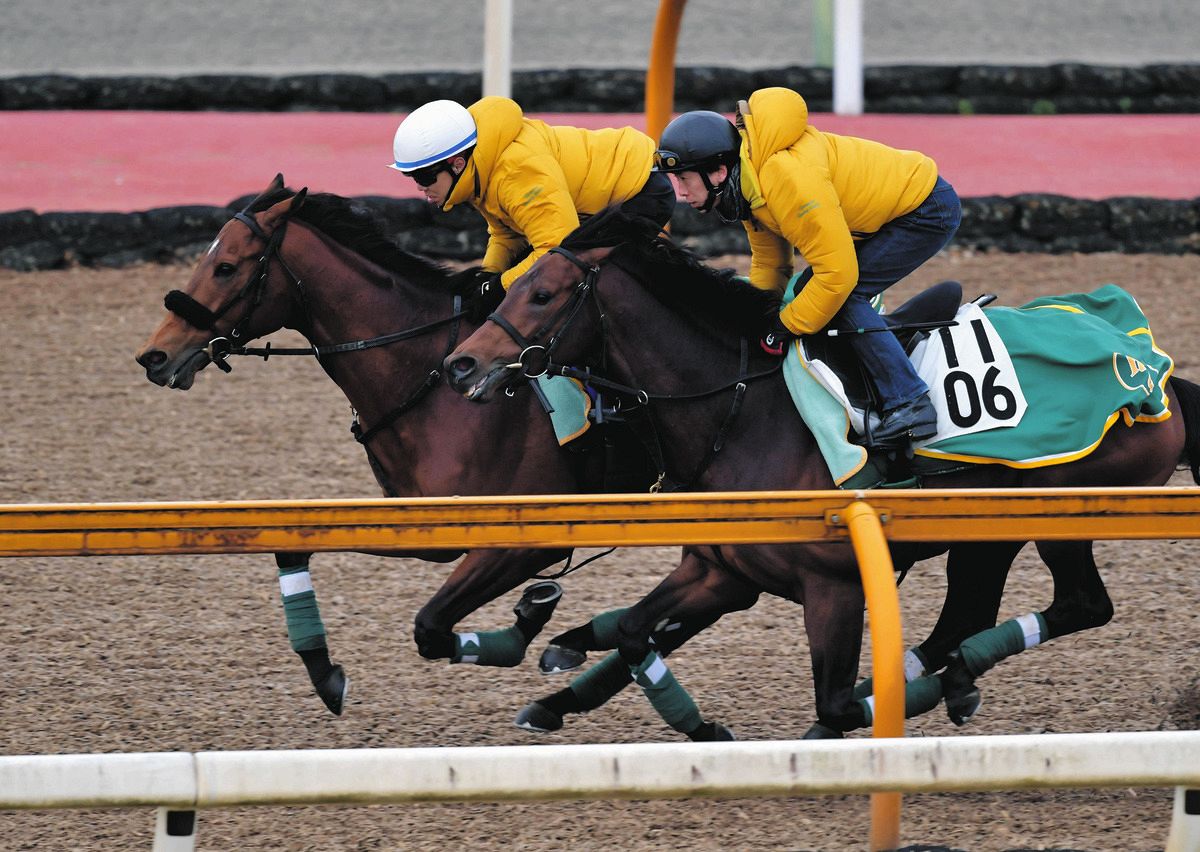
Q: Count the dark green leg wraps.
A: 8